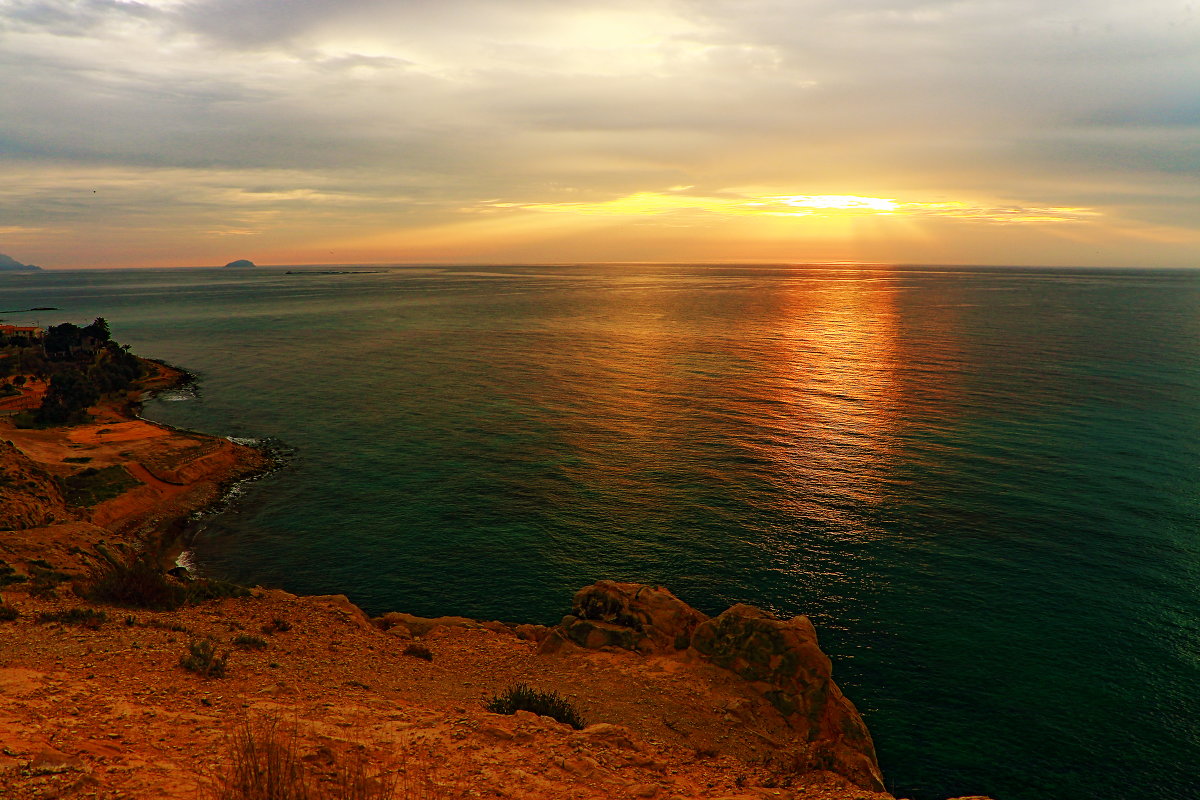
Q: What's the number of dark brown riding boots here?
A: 0